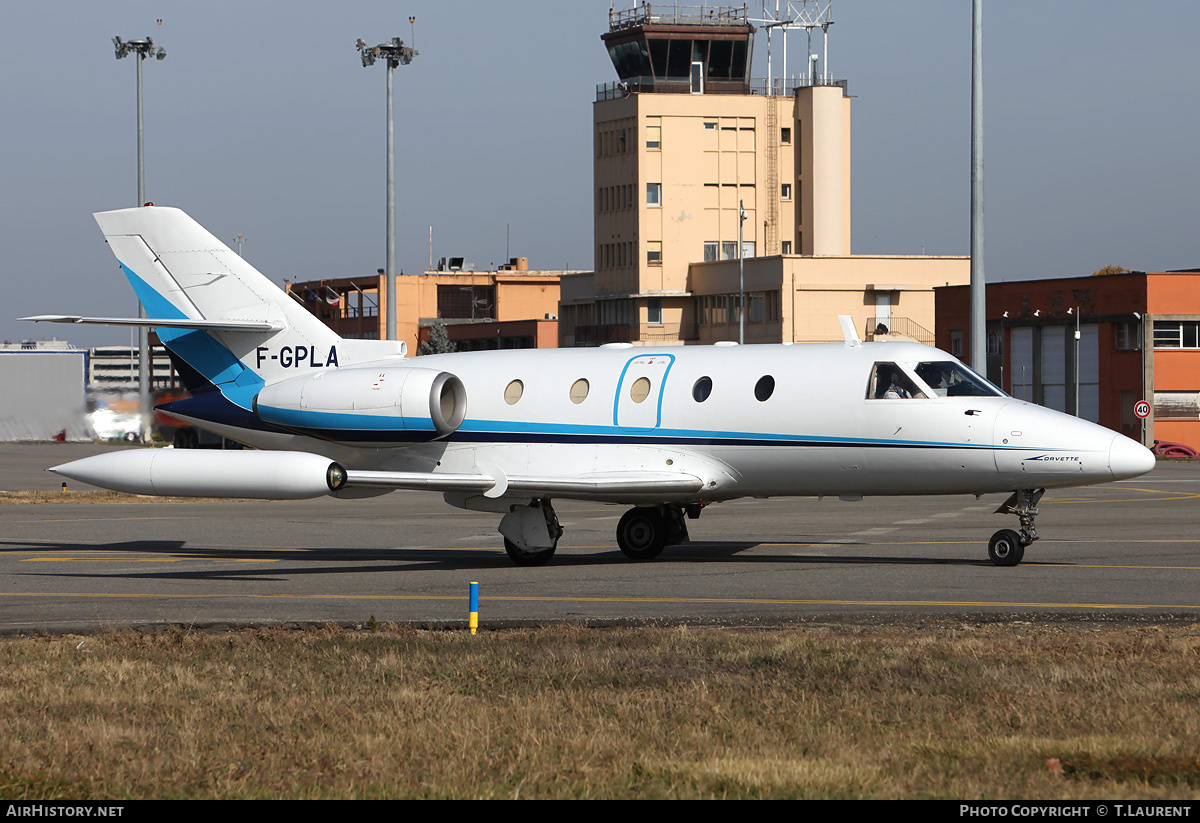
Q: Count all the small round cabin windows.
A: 5